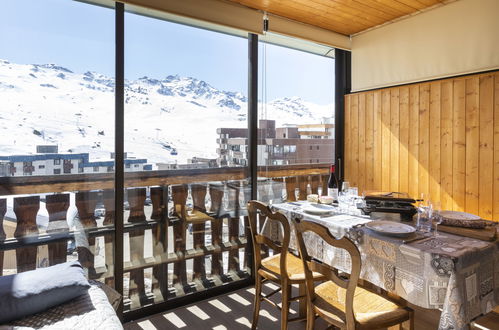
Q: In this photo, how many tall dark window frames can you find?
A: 3